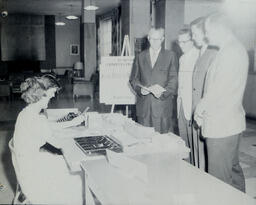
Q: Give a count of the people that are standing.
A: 4